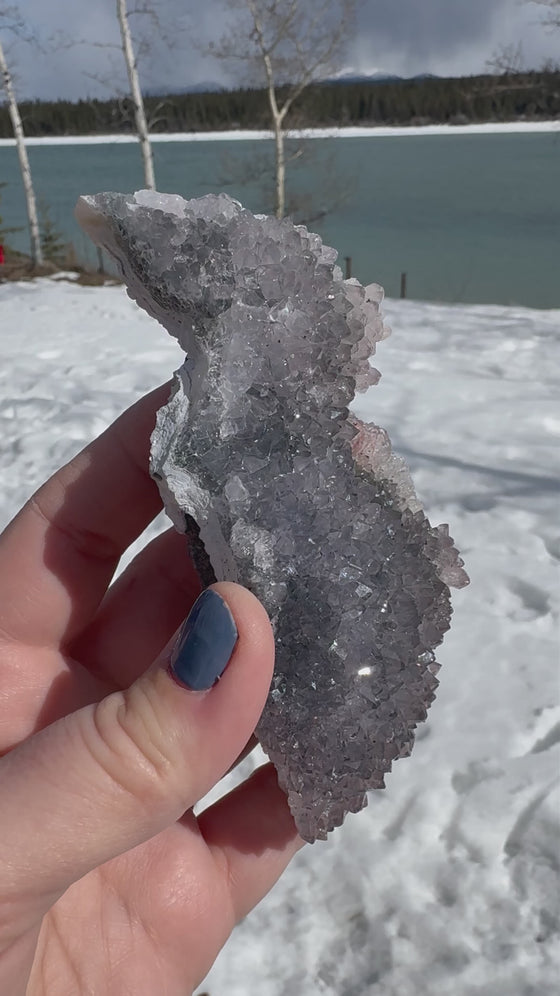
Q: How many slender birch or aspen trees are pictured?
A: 3